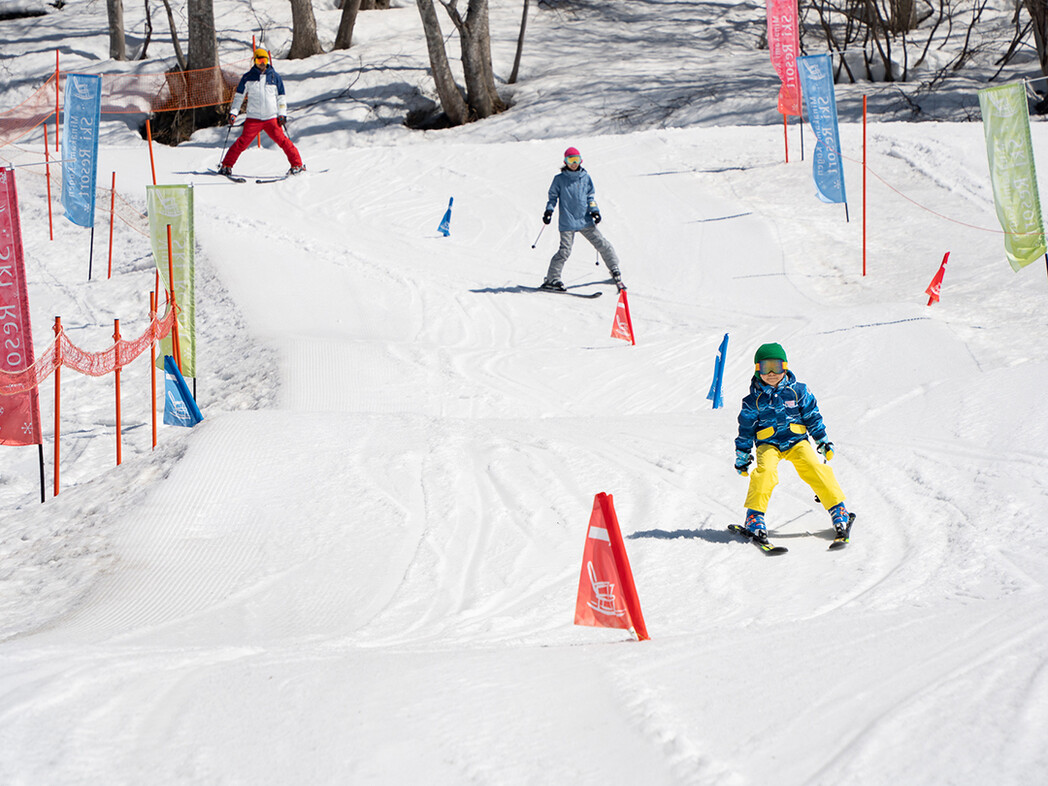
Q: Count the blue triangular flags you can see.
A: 3